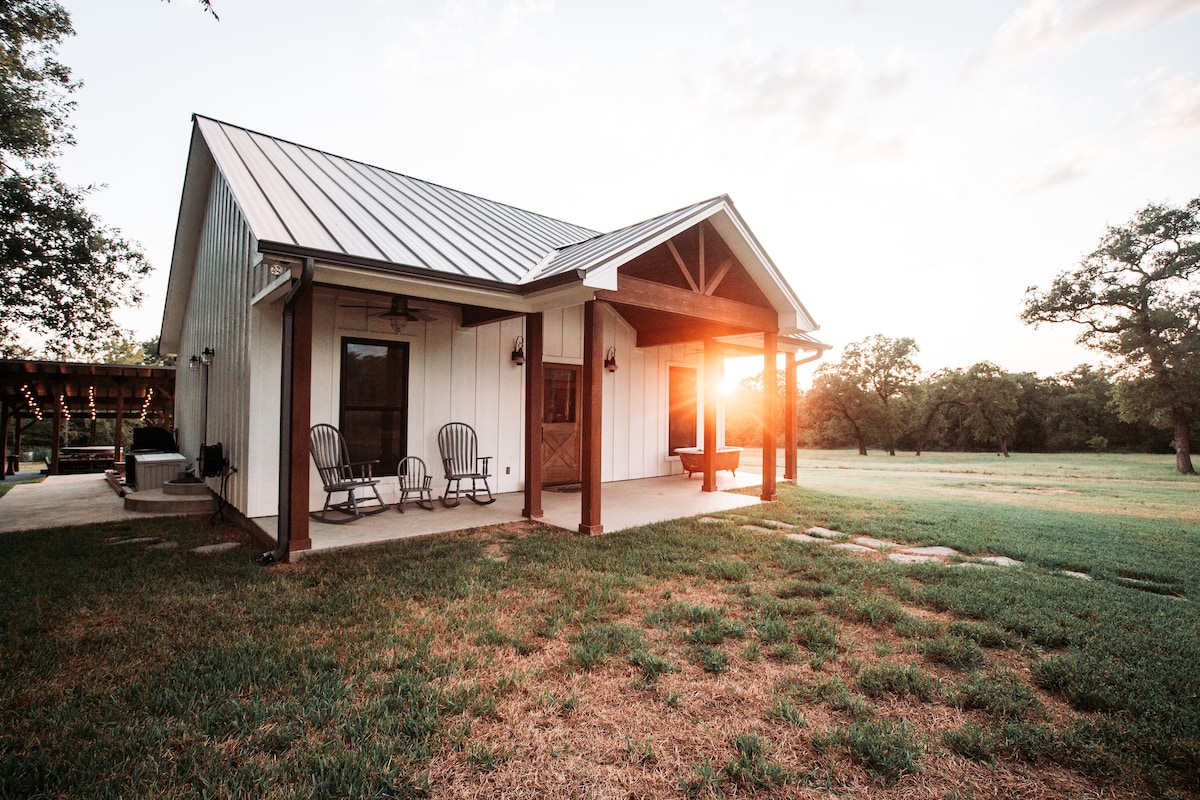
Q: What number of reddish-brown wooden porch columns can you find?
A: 6